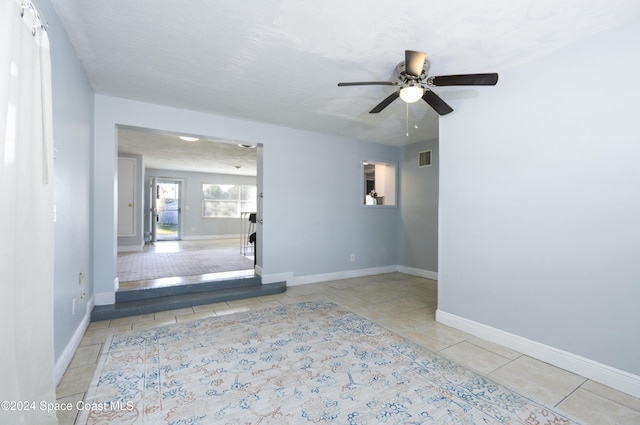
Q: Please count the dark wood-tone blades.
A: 5